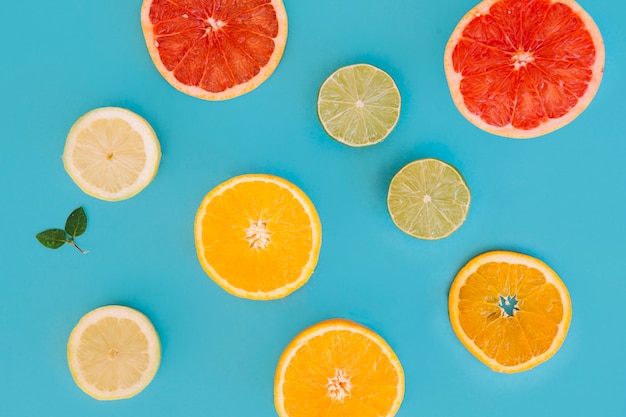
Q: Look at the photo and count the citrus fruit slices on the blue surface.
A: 9